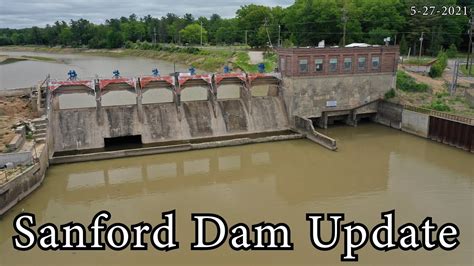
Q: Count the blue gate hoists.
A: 6